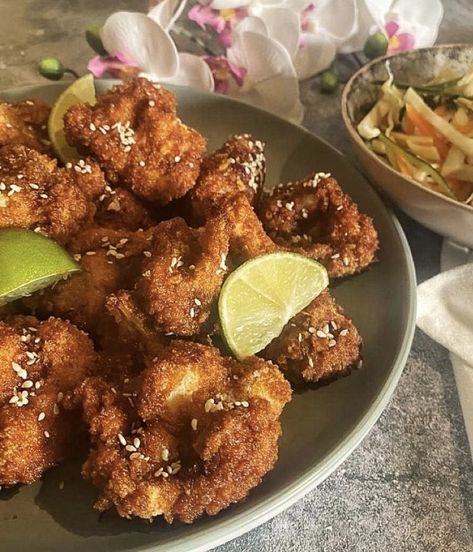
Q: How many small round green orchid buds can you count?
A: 4